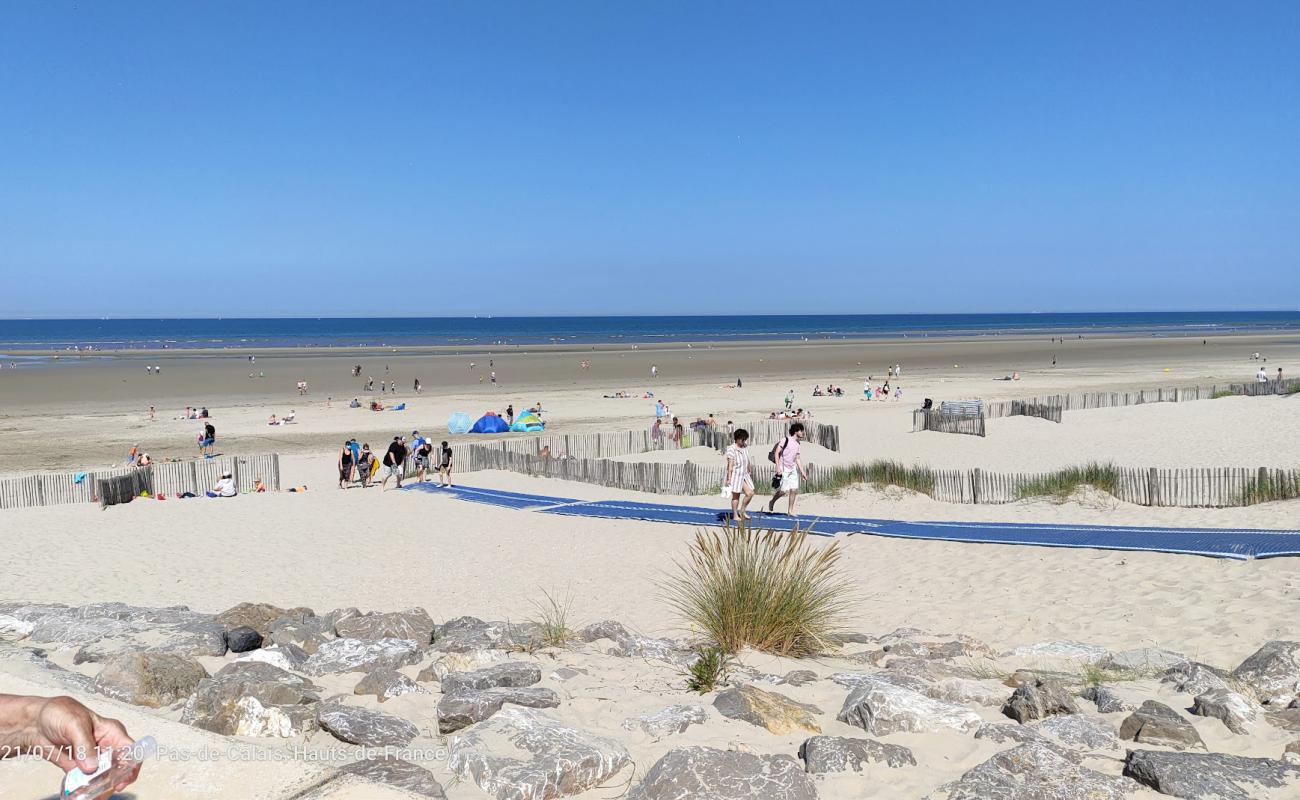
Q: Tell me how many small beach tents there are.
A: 3